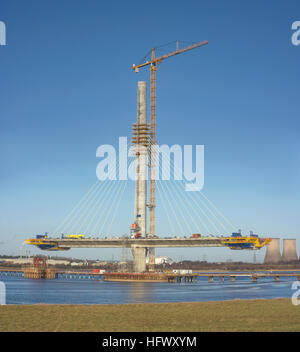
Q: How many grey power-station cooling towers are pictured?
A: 2